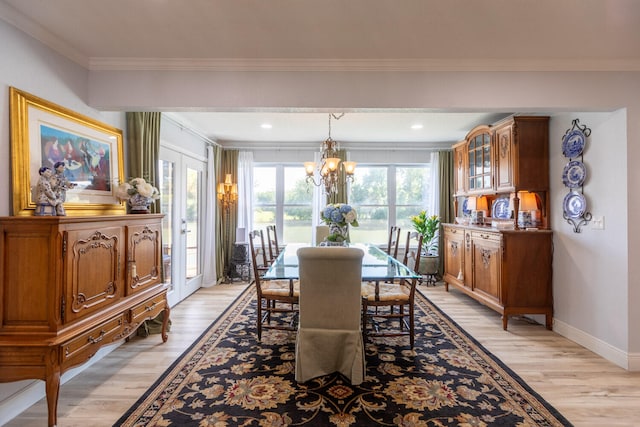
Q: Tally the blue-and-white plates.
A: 5